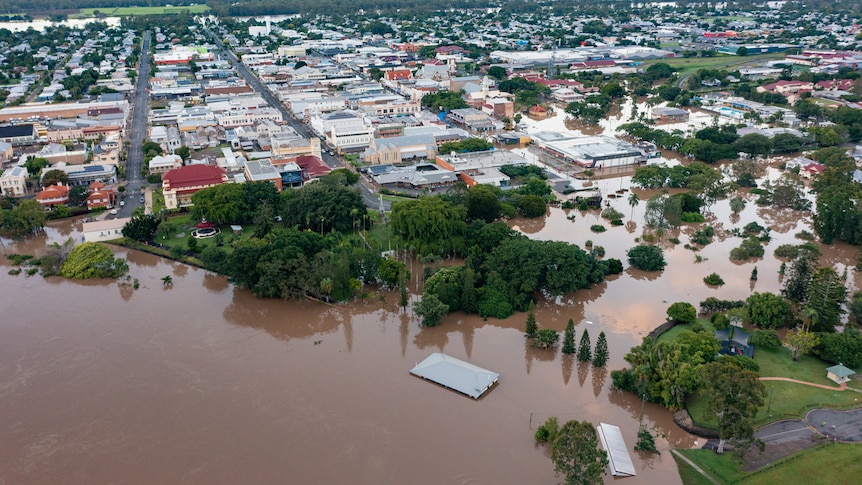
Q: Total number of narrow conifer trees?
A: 4